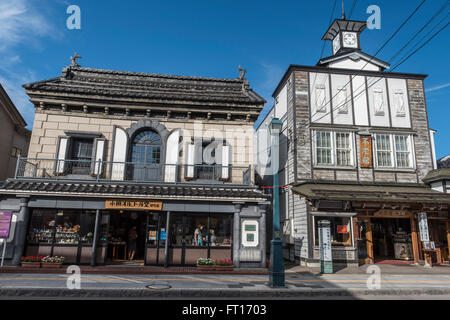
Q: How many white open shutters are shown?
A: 6